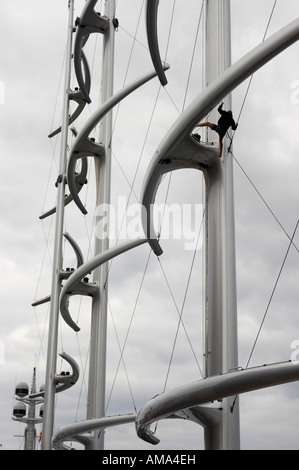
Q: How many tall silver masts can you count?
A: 3